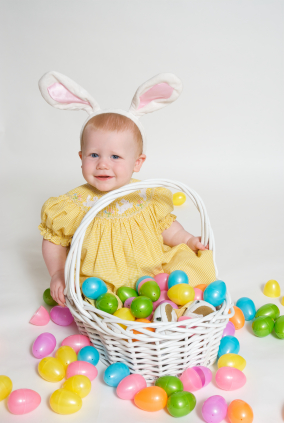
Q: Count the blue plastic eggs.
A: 8